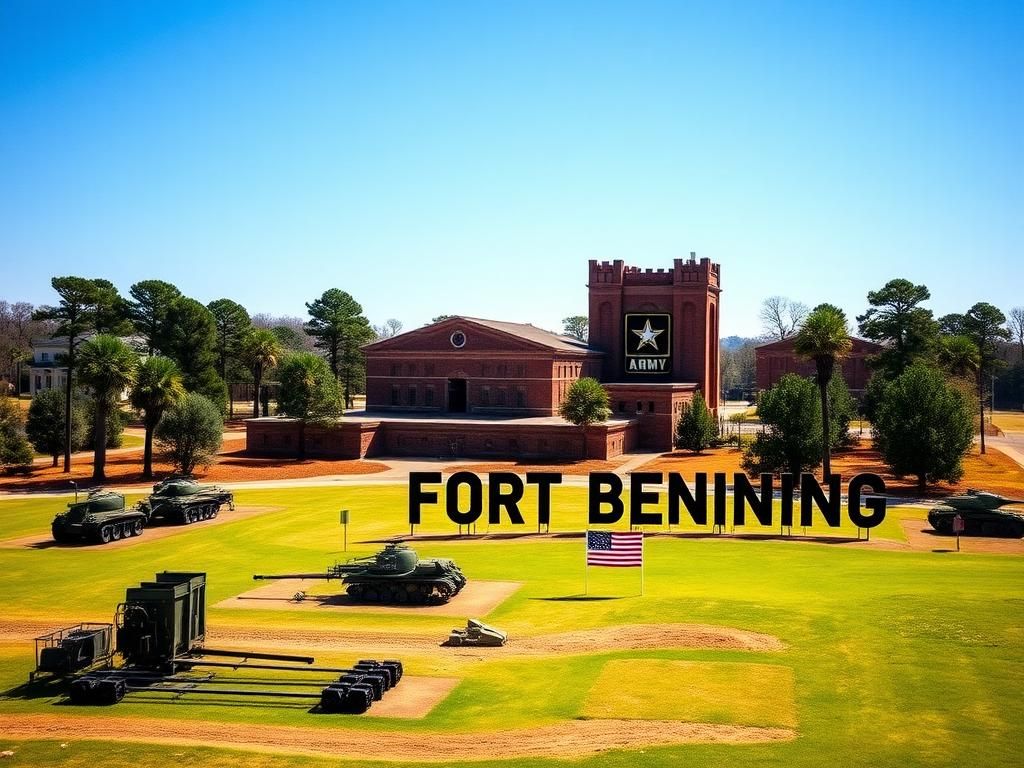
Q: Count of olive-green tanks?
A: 4